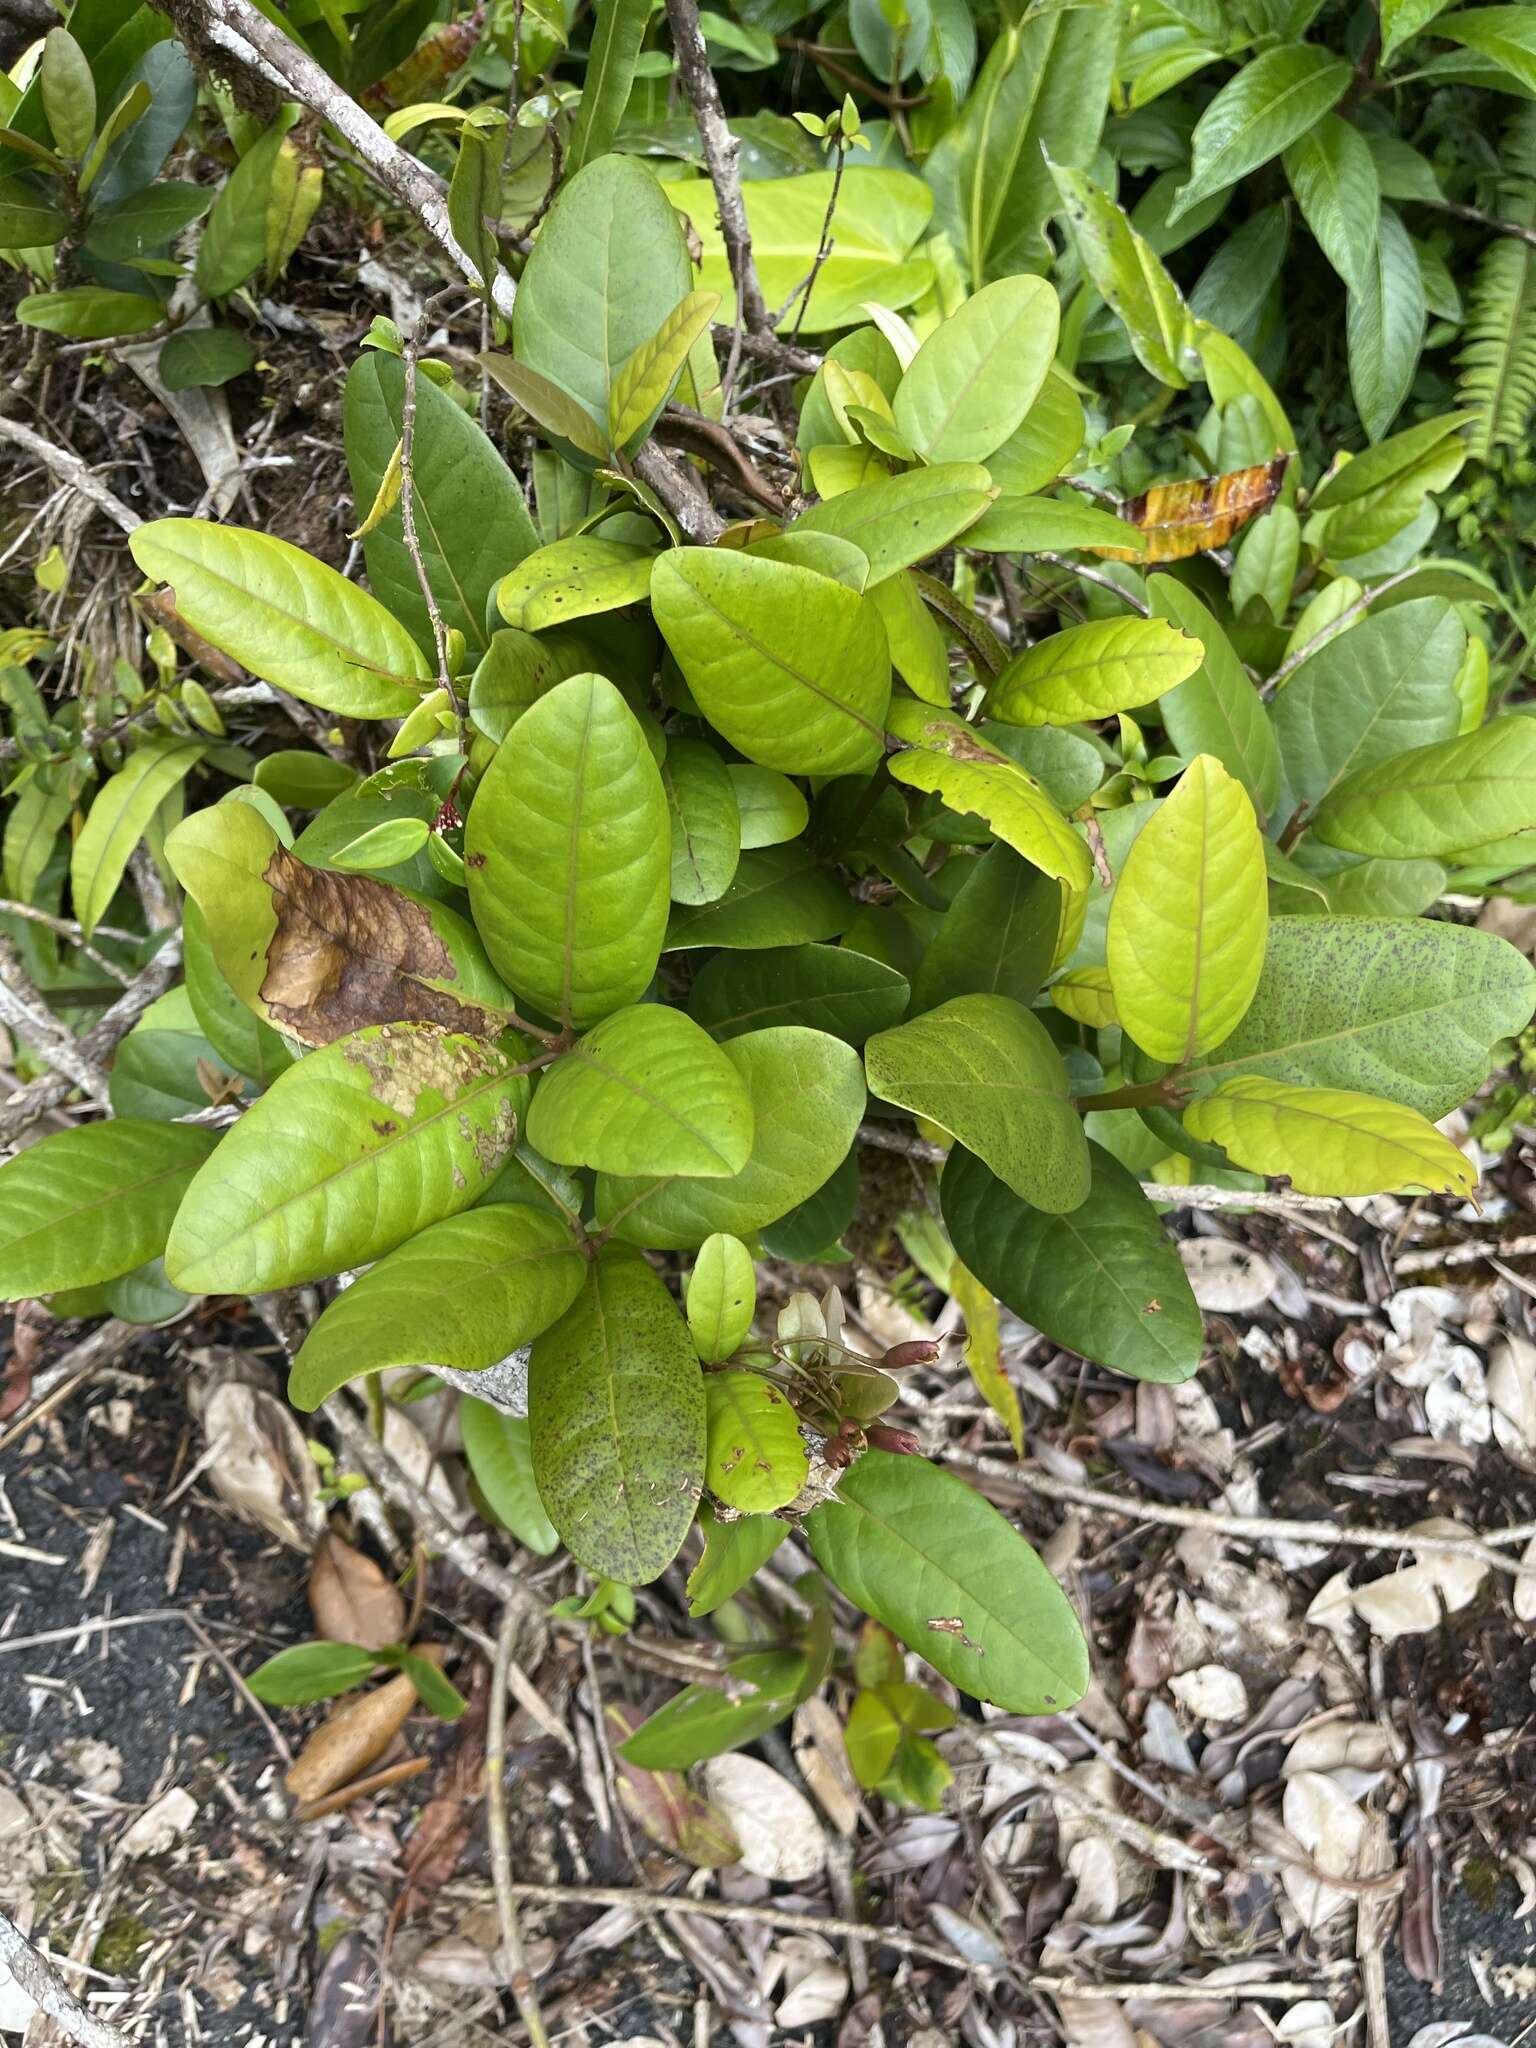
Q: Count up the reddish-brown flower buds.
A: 4